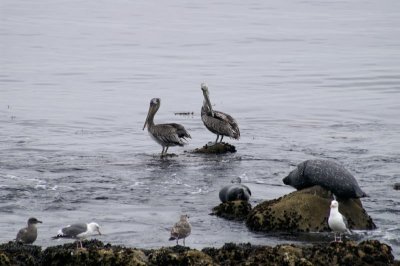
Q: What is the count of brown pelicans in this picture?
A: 2